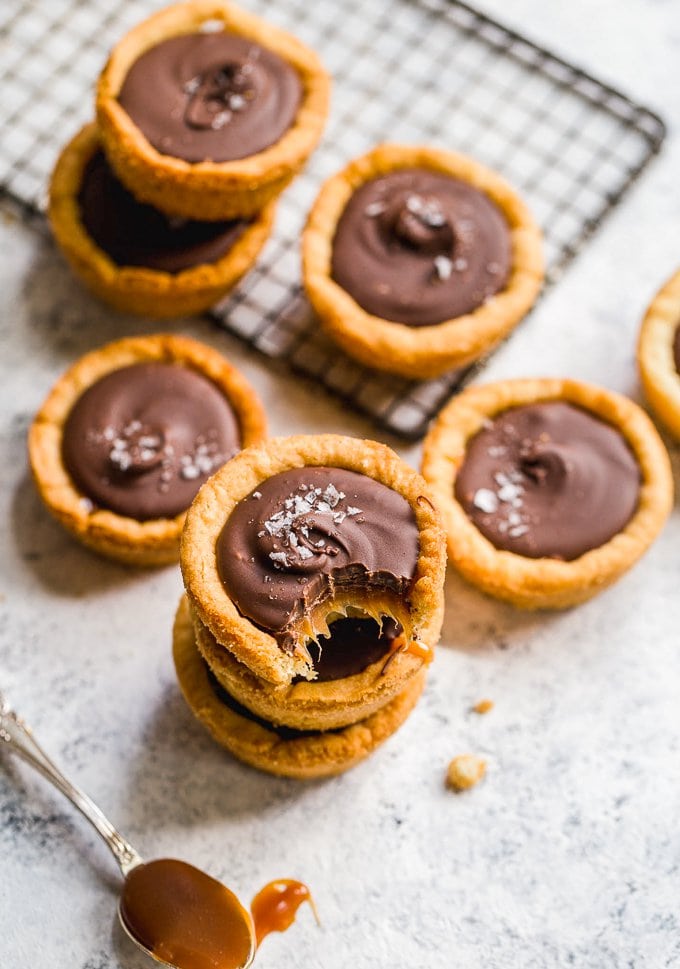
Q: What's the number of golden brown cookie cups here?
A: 9